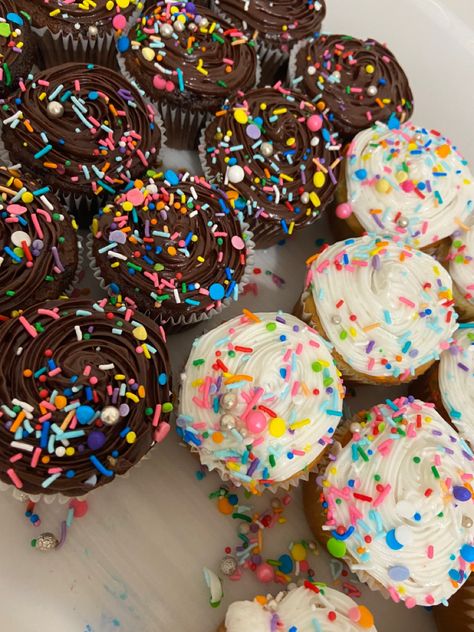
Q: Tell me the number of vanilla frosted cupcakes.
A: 7